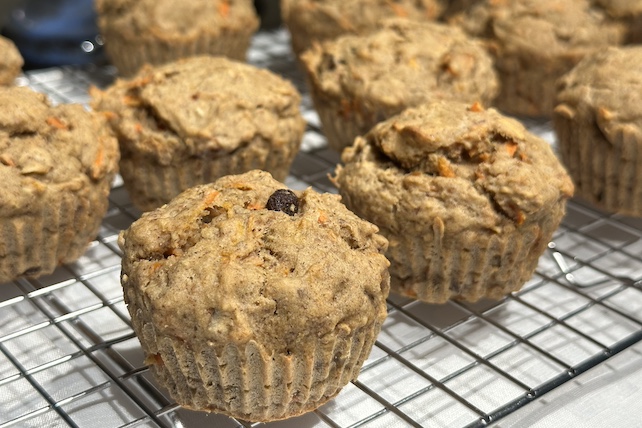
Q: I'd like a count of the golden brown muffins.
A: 11